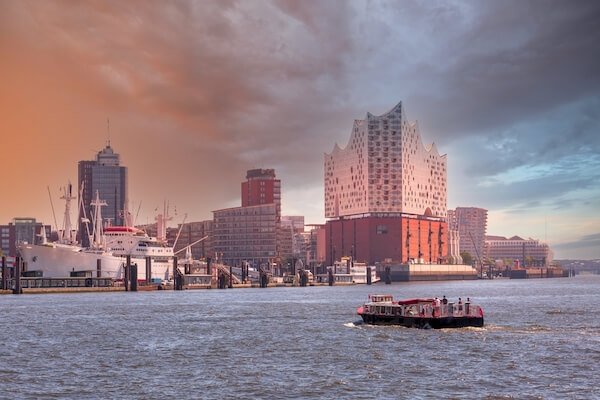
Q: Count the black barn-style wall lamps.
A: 0